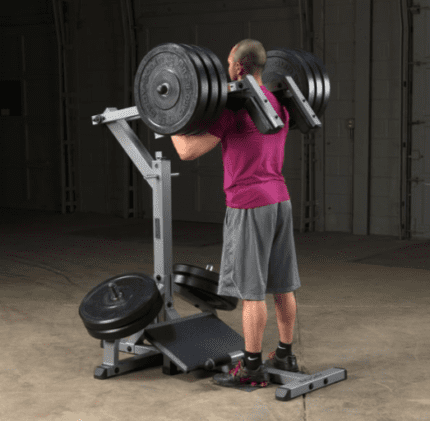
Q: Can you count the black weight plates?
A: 10